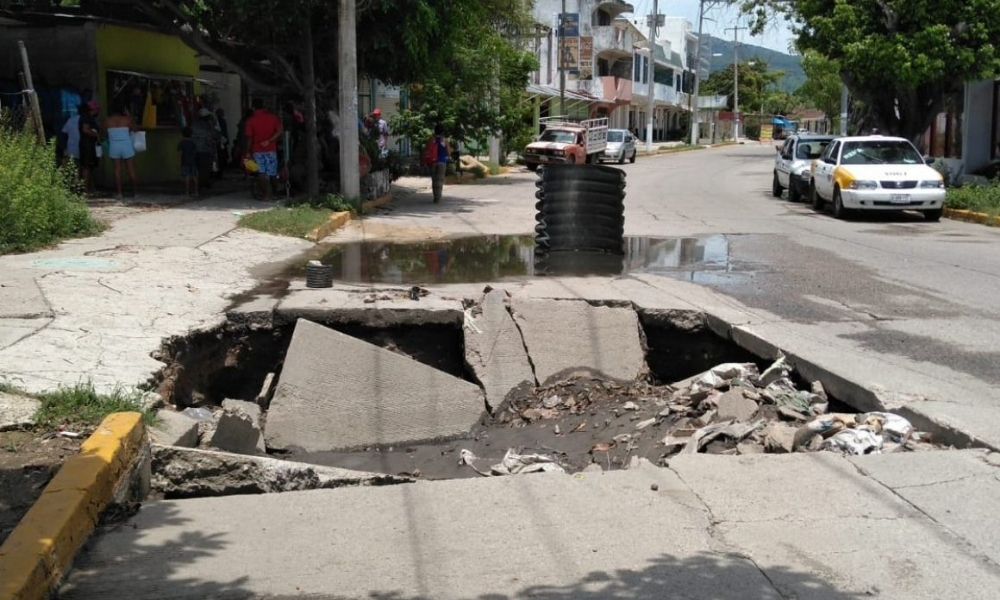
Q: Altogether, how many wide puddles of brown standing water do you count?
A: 1